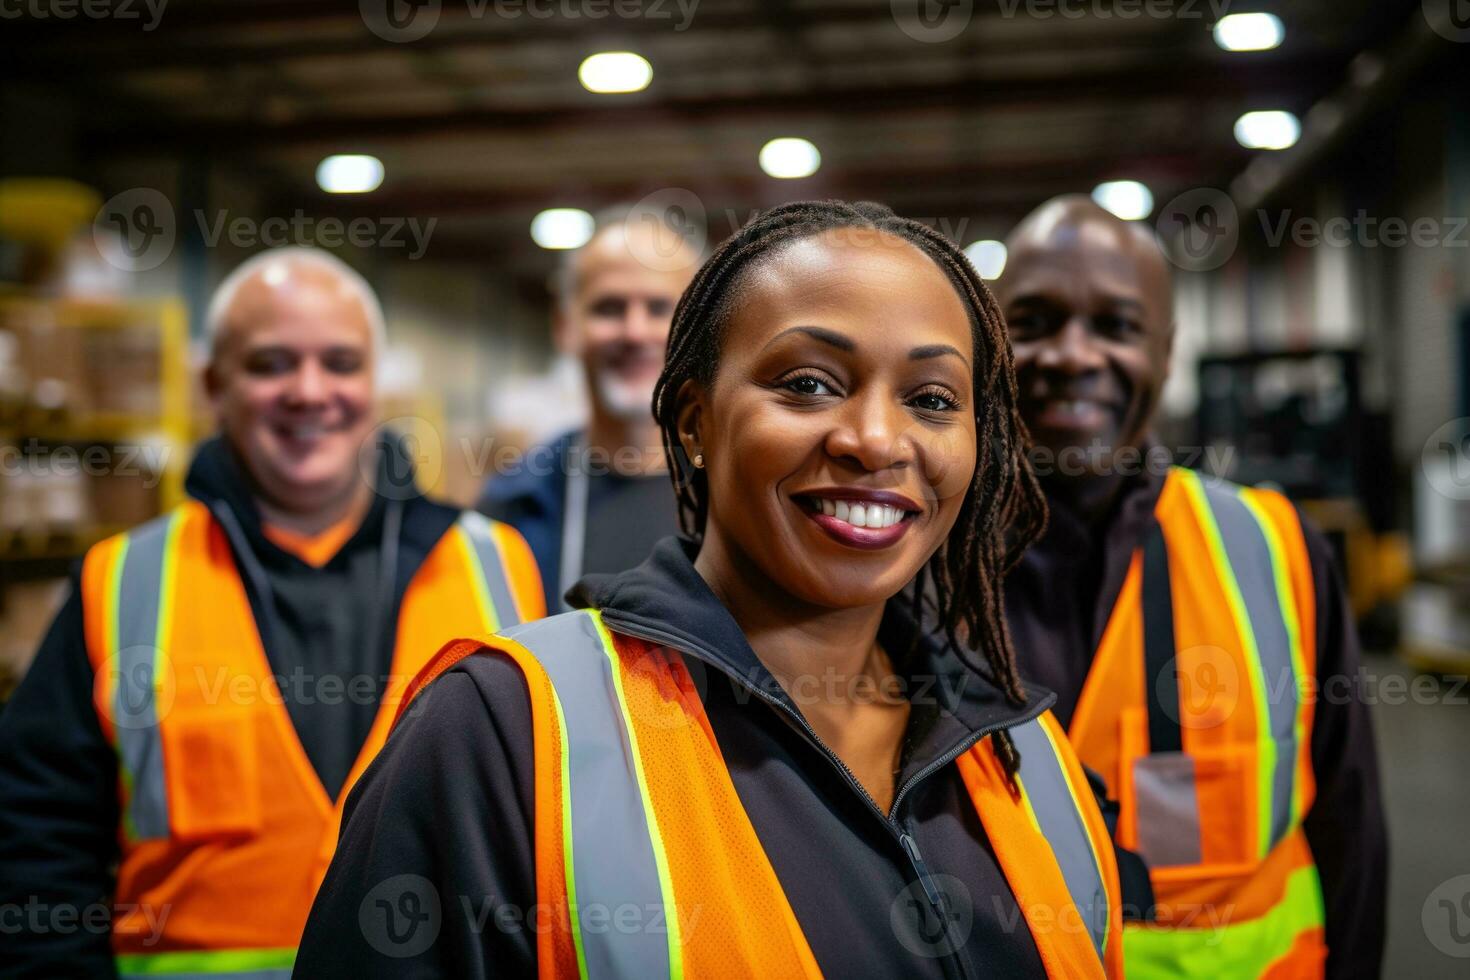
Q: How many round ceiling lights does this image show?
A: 8